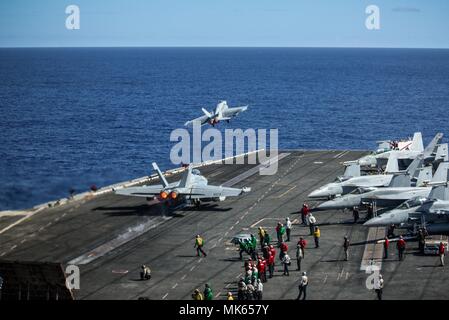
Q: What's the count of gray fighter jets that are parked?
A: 4